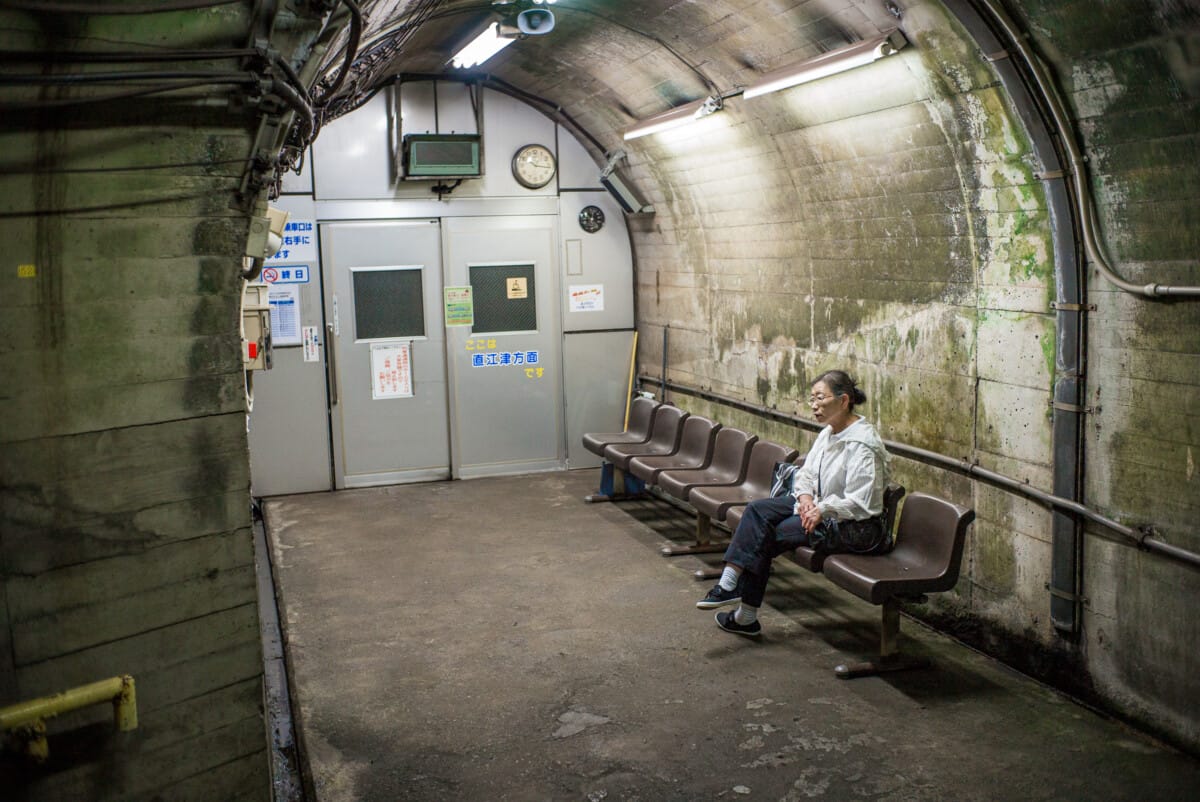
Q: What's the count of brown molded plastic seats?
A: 8